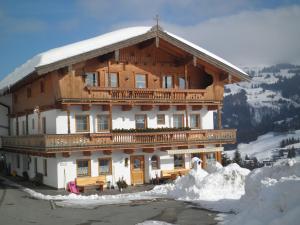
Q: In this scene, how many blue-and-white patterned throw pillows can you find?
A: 0